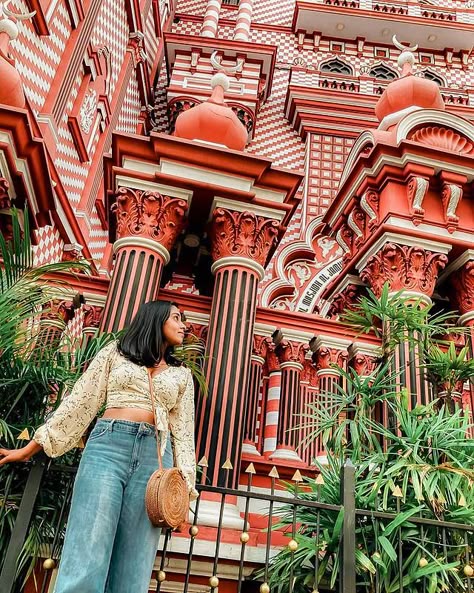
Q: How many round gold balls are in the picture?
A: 11